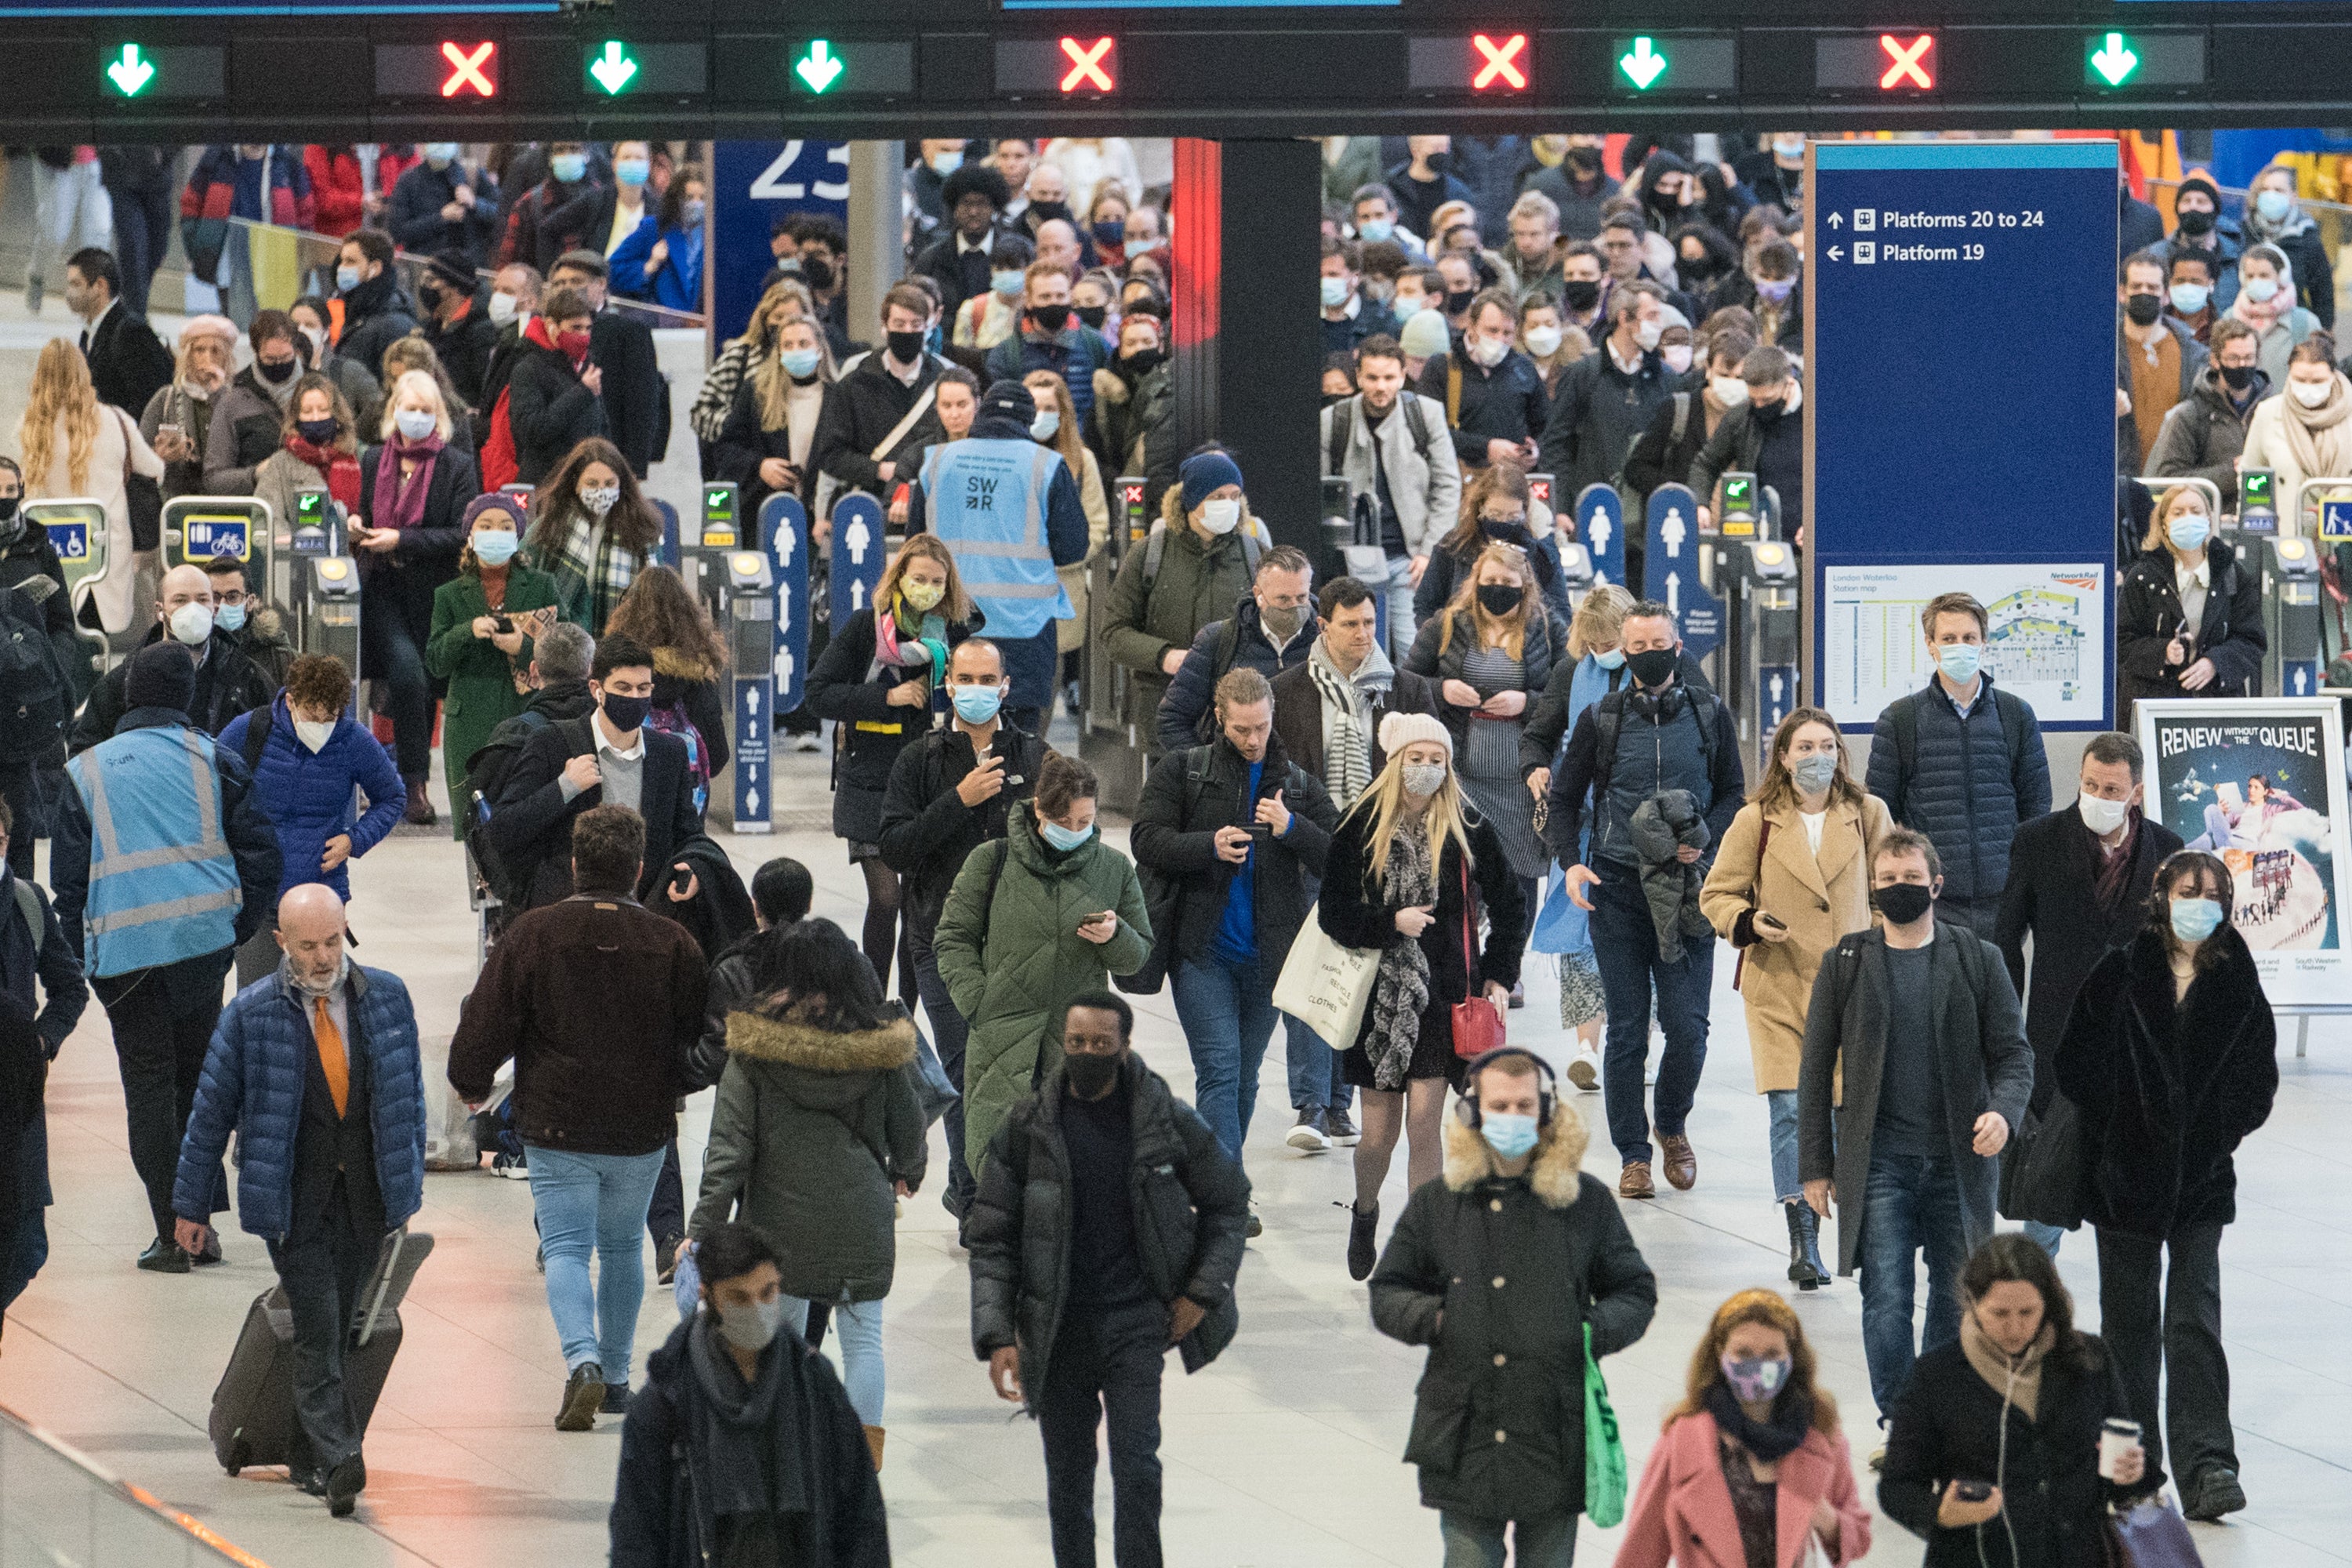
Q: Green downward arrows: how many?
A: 5